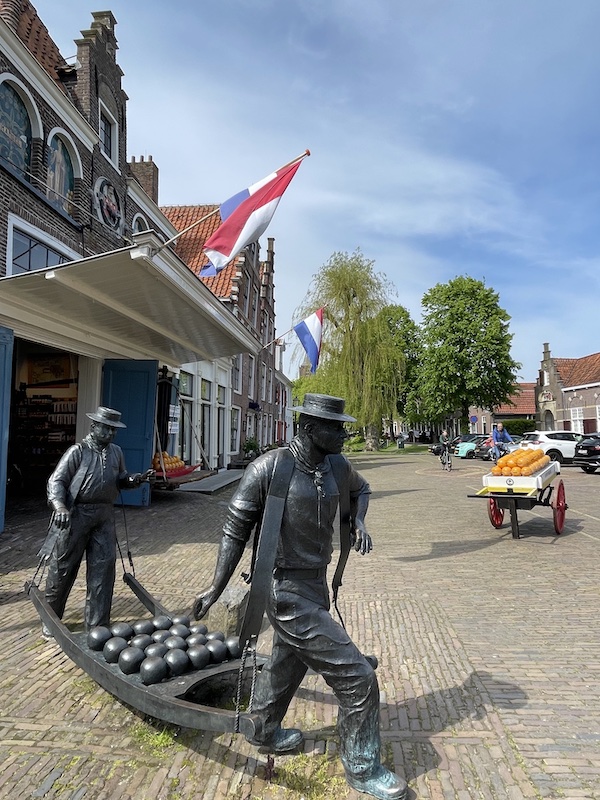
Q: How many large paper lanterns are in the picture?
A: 0